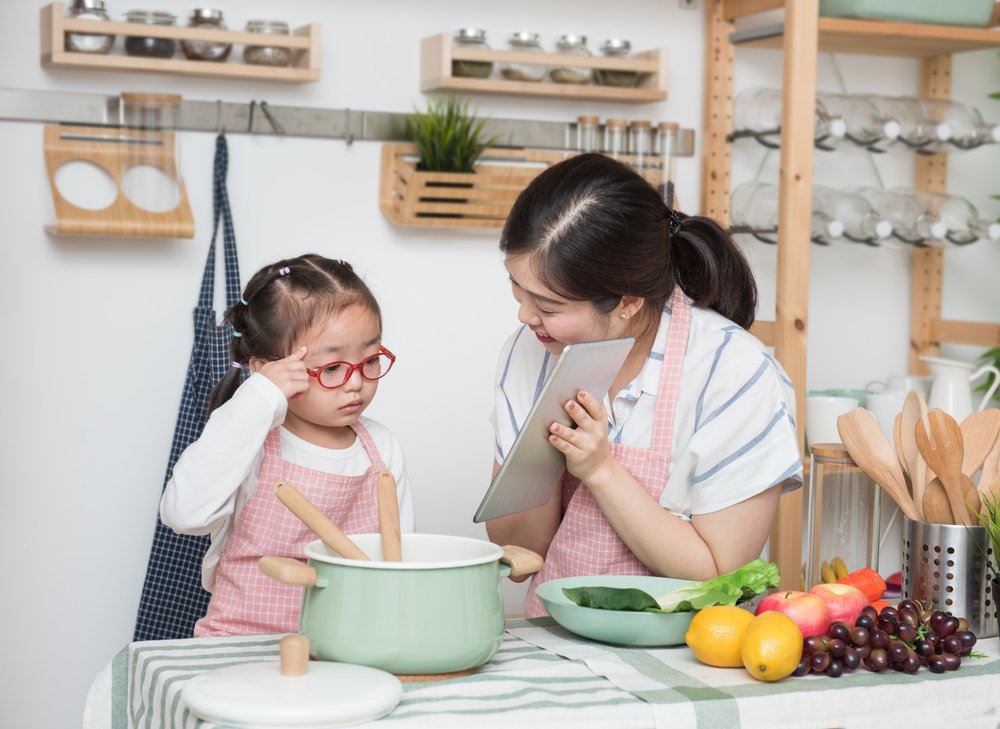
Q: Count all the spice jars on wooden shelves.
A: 8